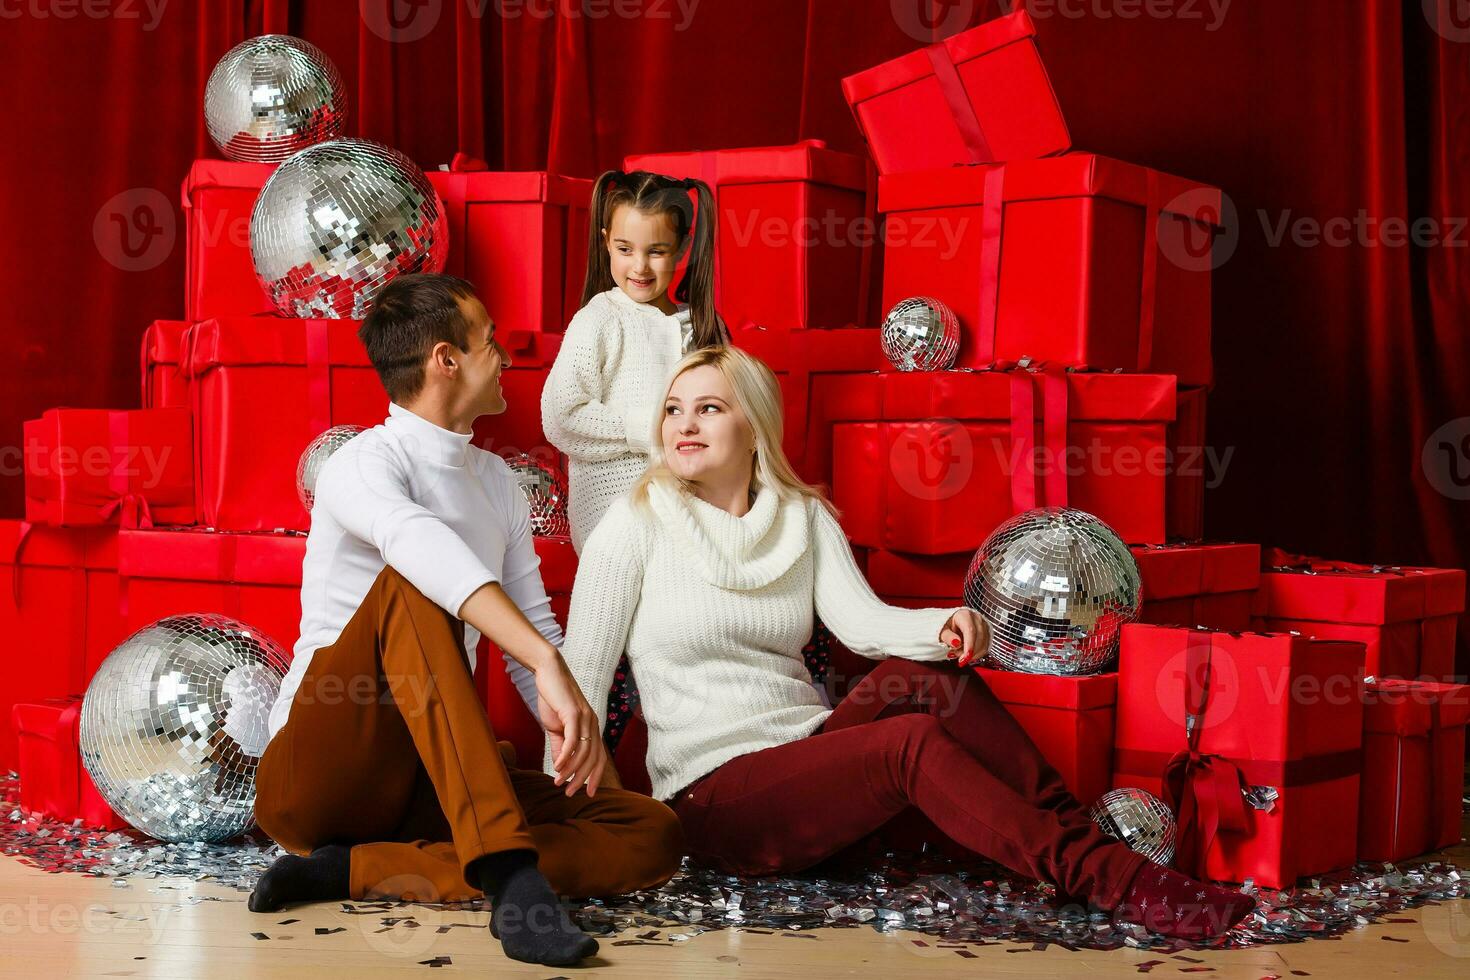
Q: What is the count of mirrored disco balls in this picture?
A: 8